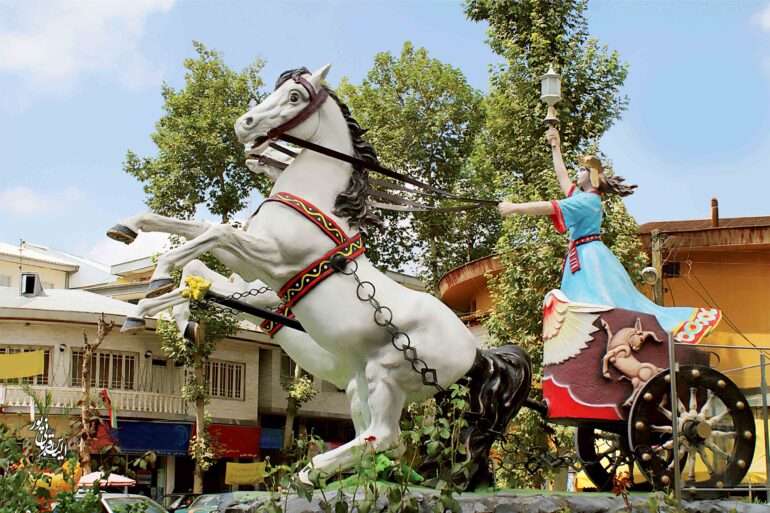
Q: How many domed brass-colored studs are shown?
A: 12